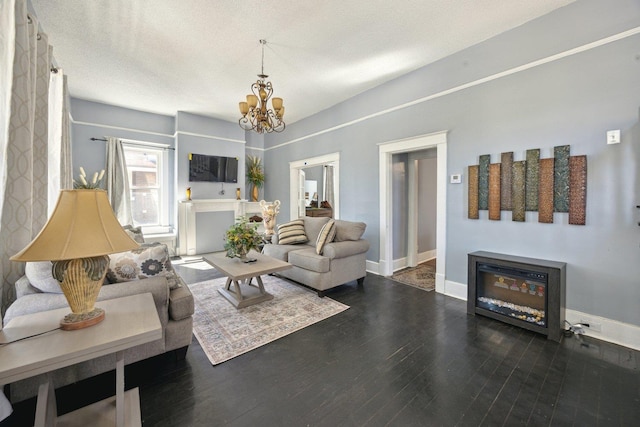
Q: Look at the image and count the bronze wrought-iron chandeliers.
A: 1